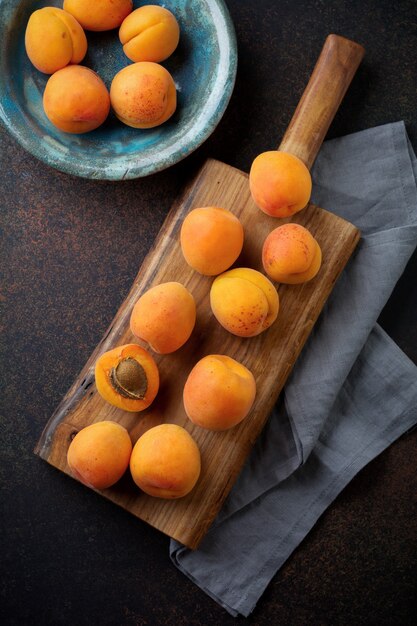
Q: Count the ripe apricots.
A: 14